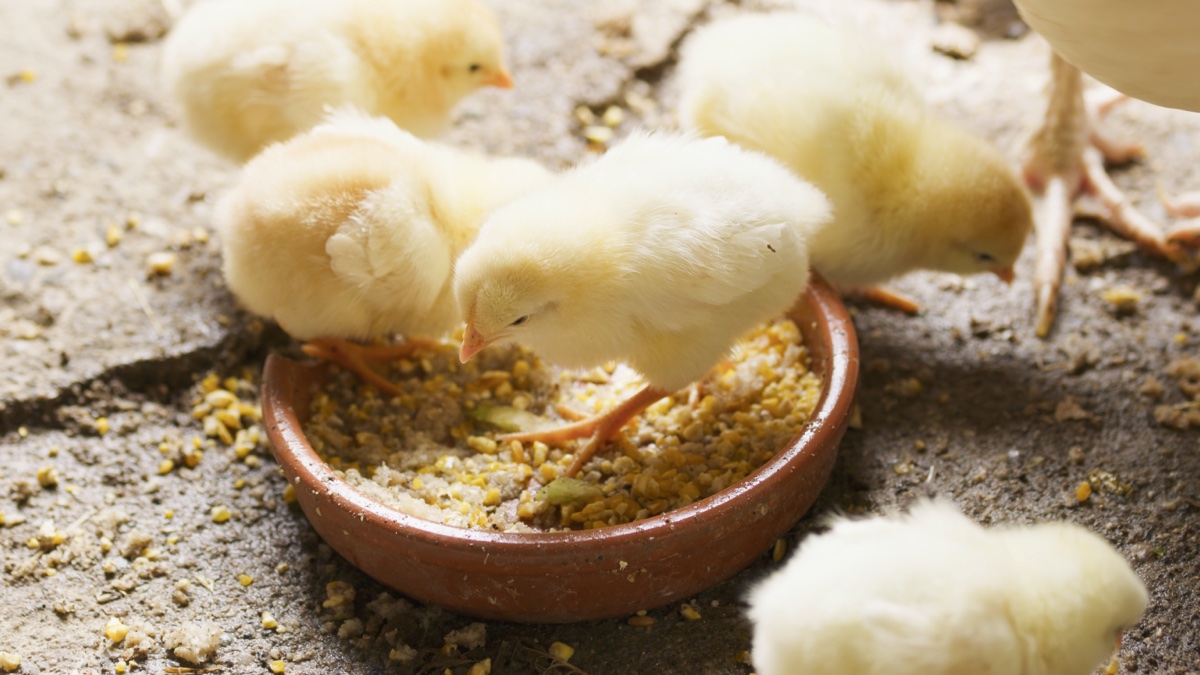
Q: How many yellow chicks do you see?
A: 5